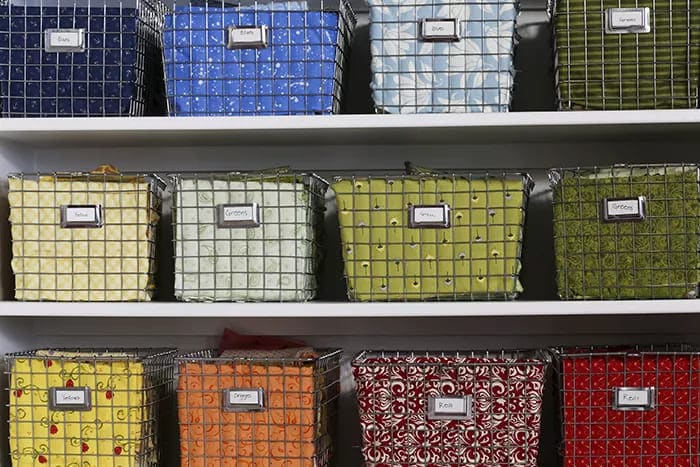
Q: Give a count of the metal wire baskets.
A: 12